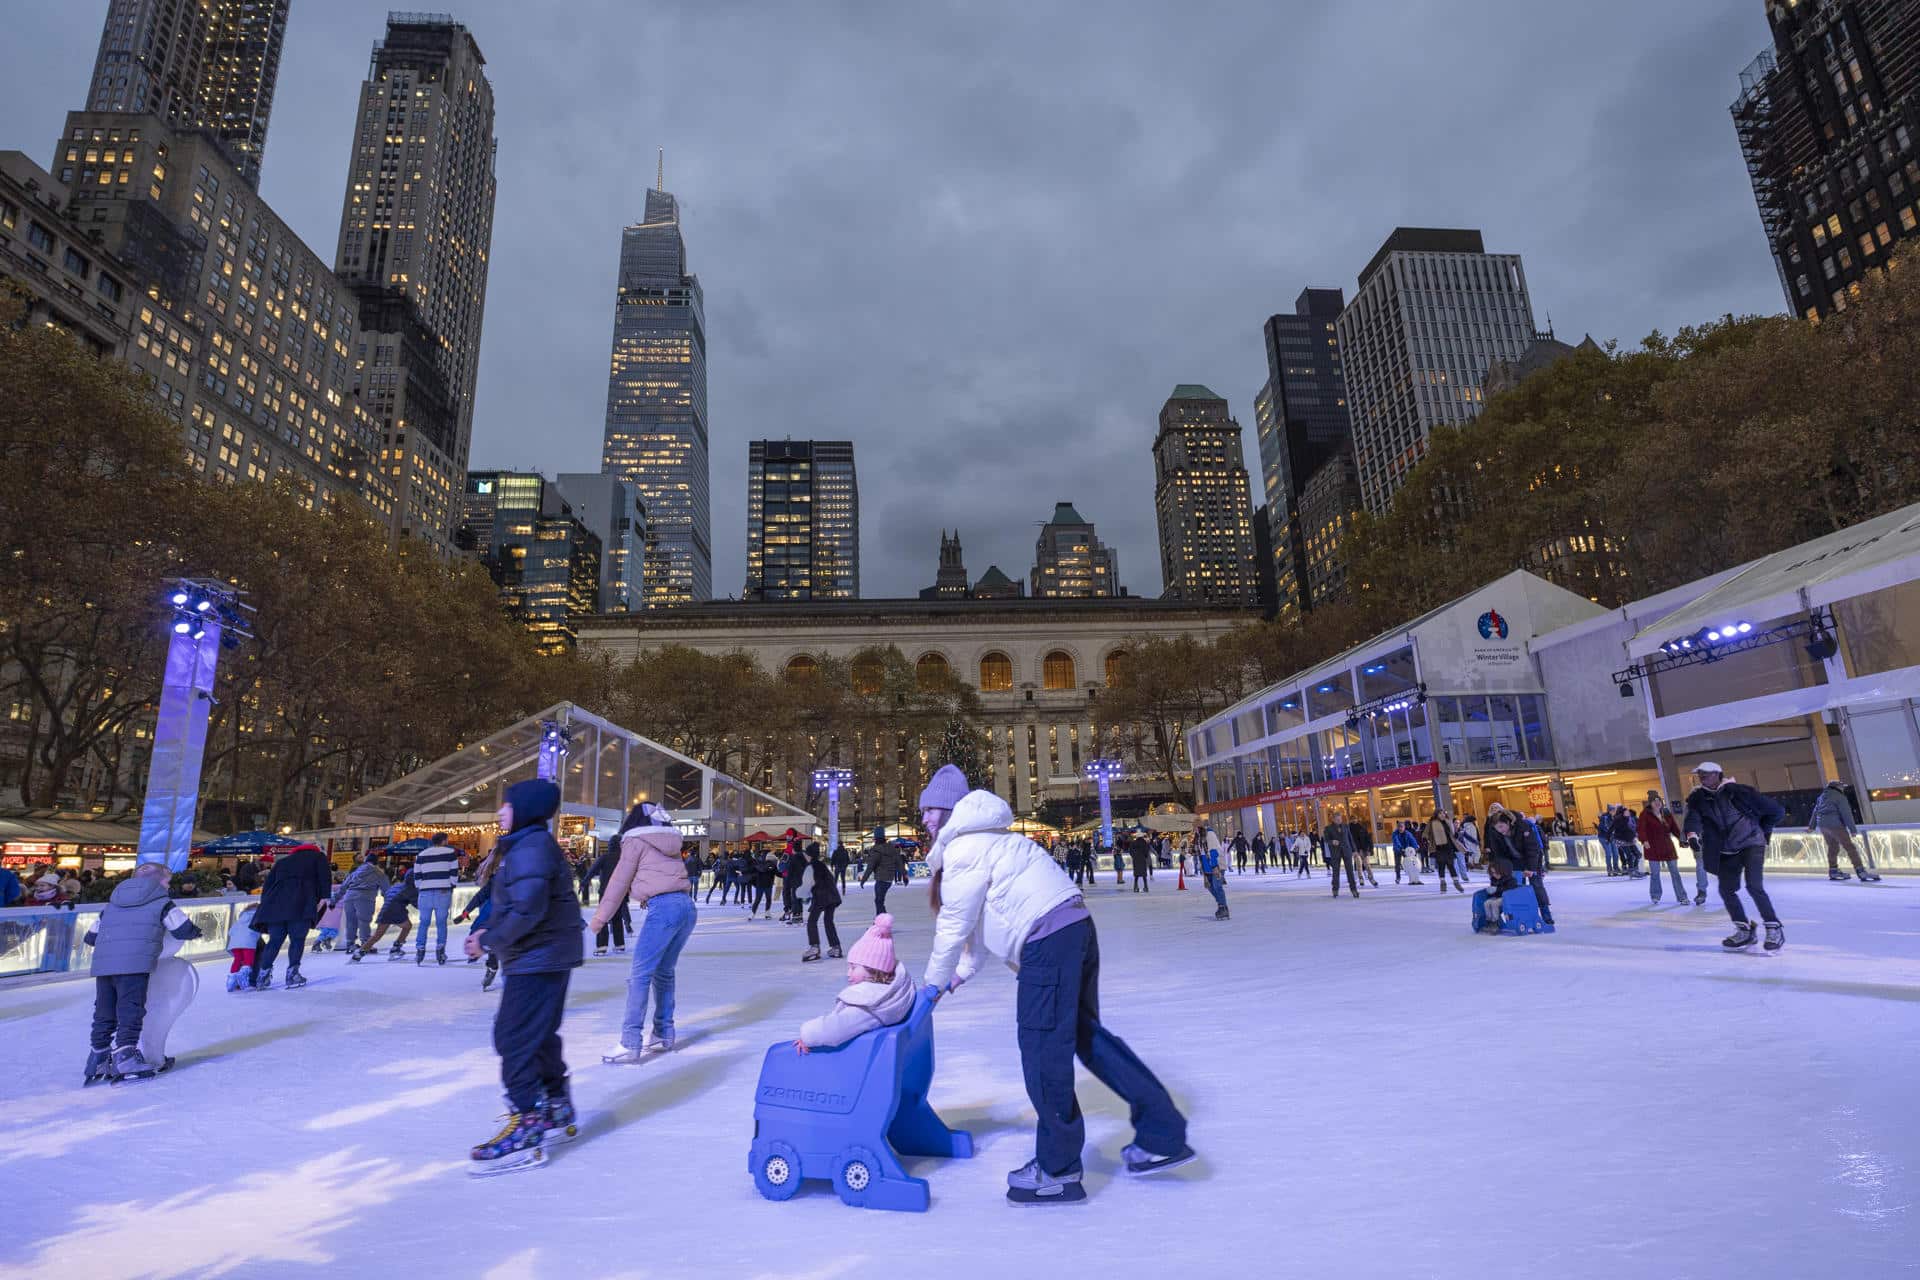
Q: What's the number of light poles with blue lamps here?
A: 4